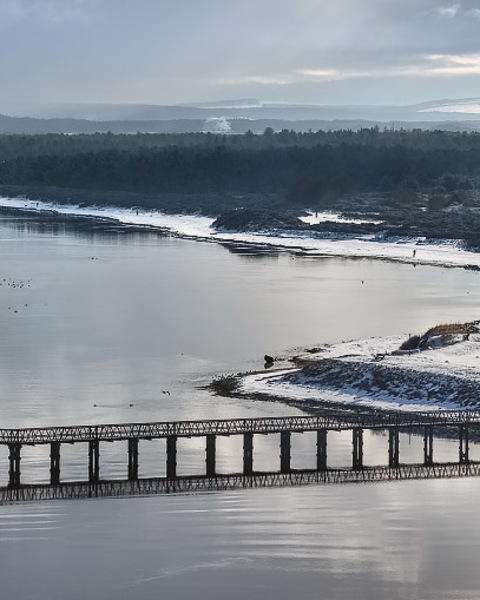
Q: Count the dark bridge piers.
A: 13